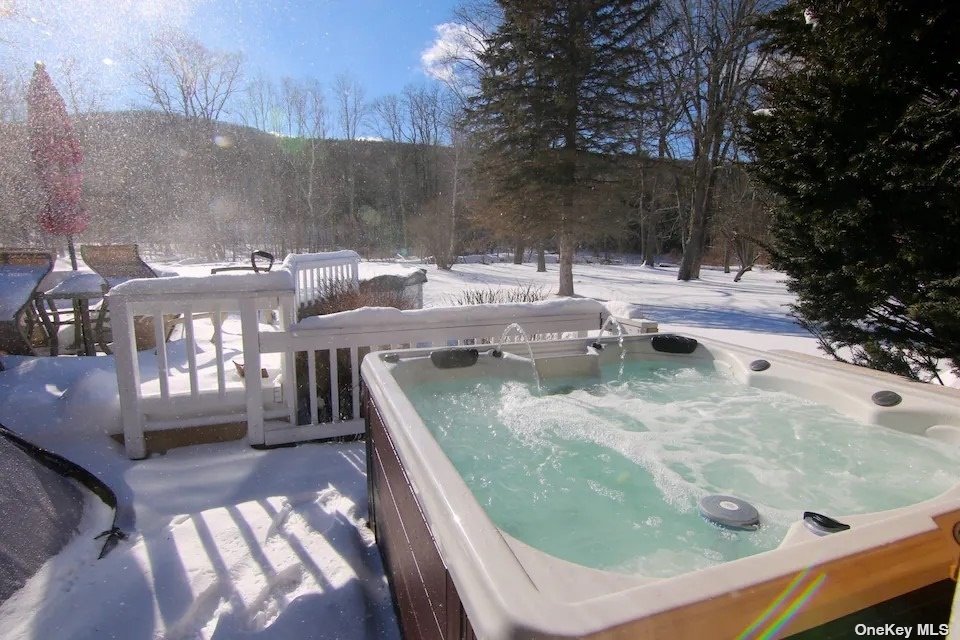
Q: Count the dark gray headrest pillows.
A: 2